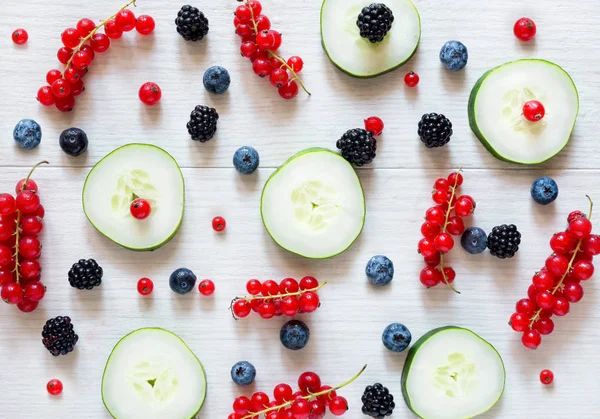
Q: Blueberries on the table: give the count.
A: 12